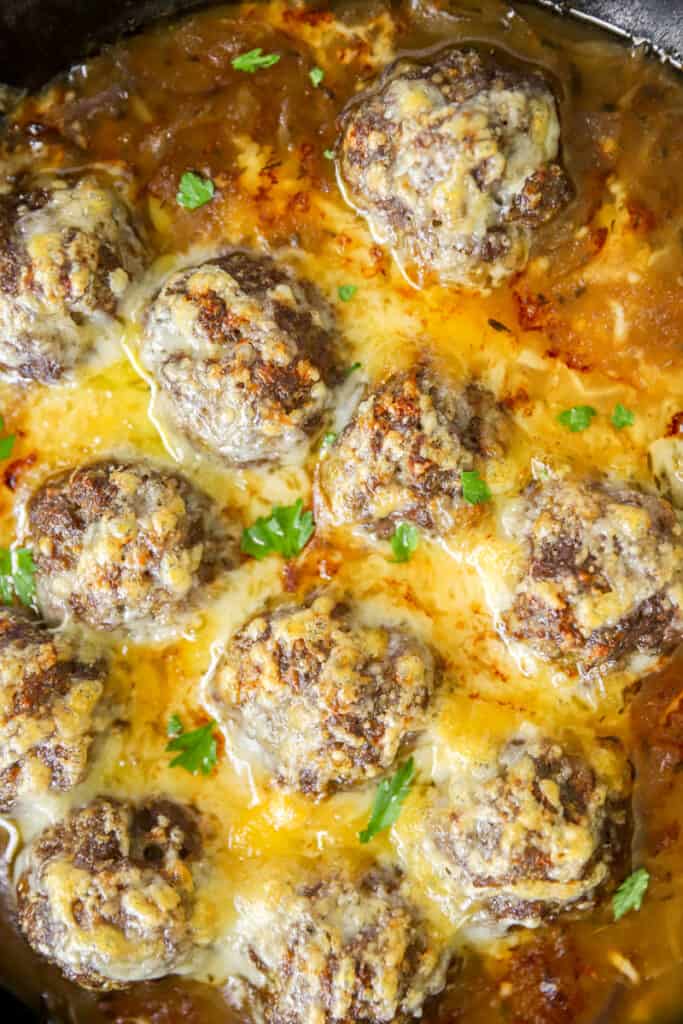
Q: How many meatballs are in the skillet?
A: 11